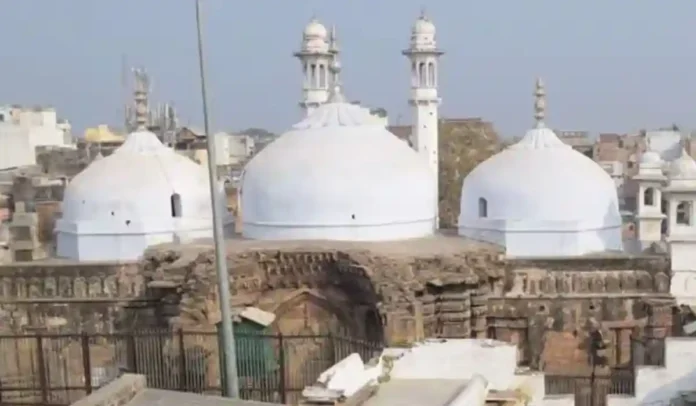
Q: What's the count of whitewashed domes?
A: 3